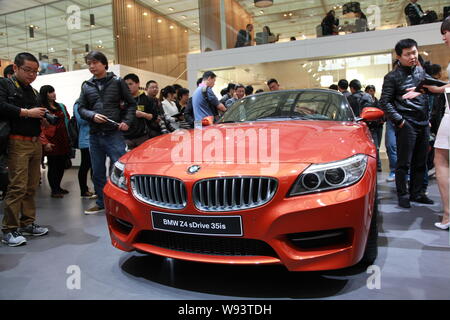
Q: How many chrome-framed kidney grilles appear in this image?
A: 2